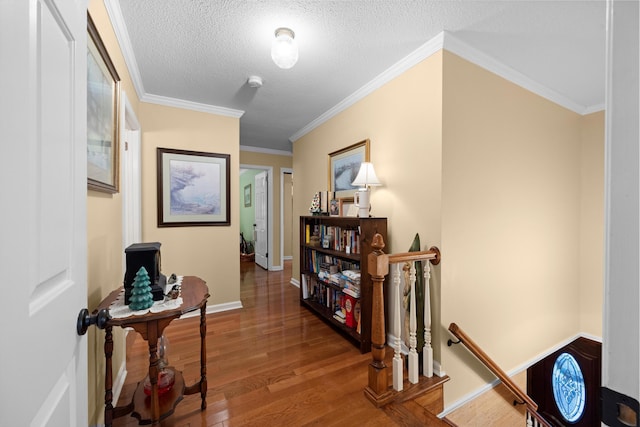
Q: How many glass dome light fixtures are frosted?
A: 1